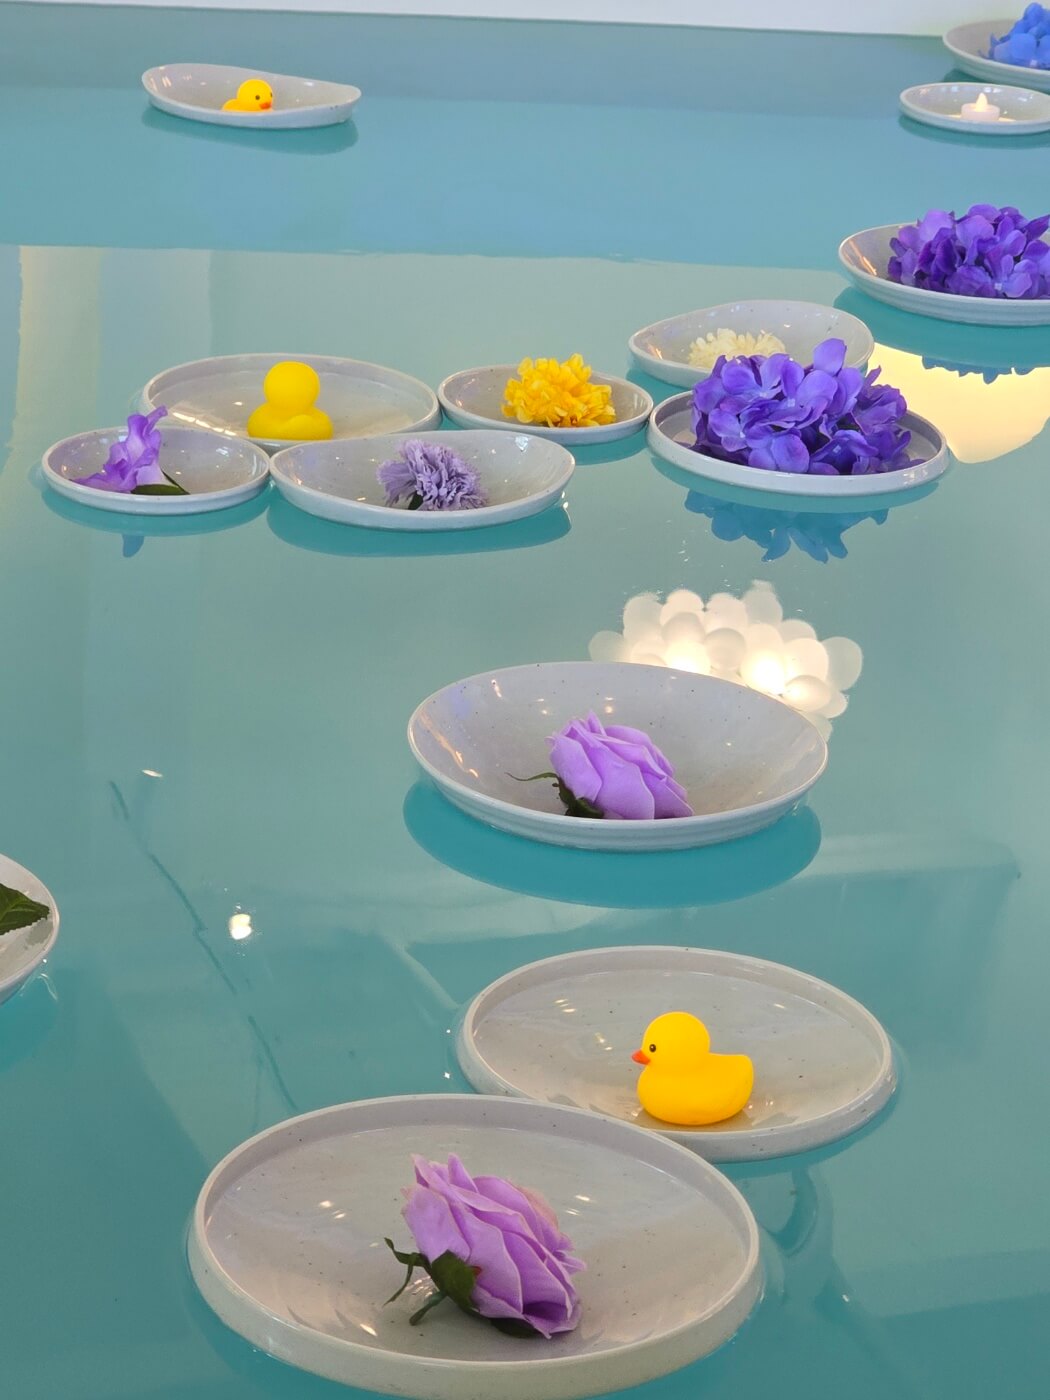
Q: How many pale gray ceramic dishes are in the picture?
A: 14